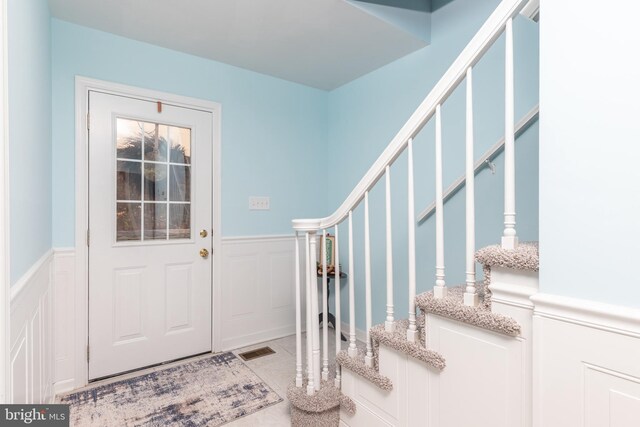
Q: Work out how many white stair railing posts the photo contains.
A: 12